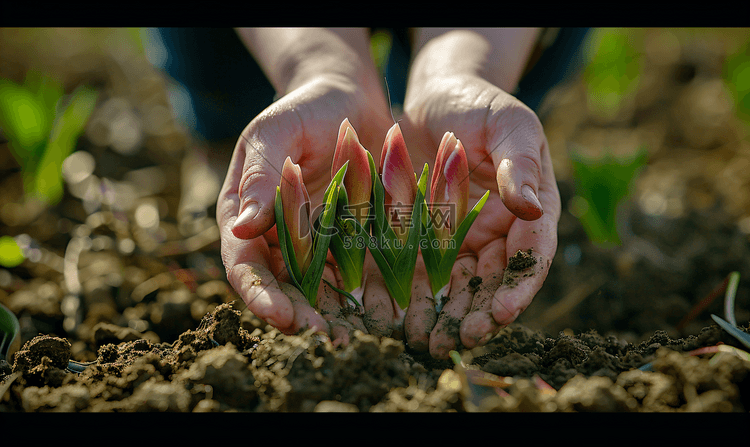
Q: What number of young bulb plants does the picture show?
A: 4